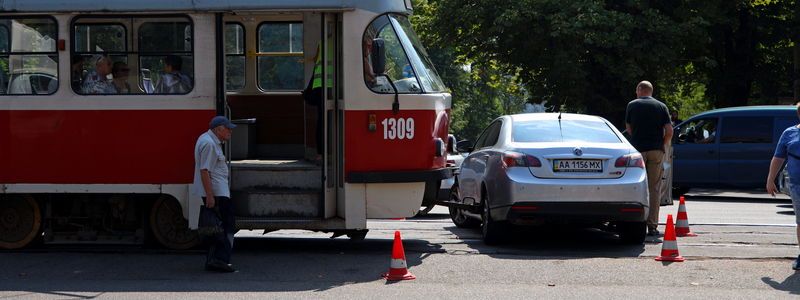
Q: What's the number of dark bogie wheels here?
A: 2